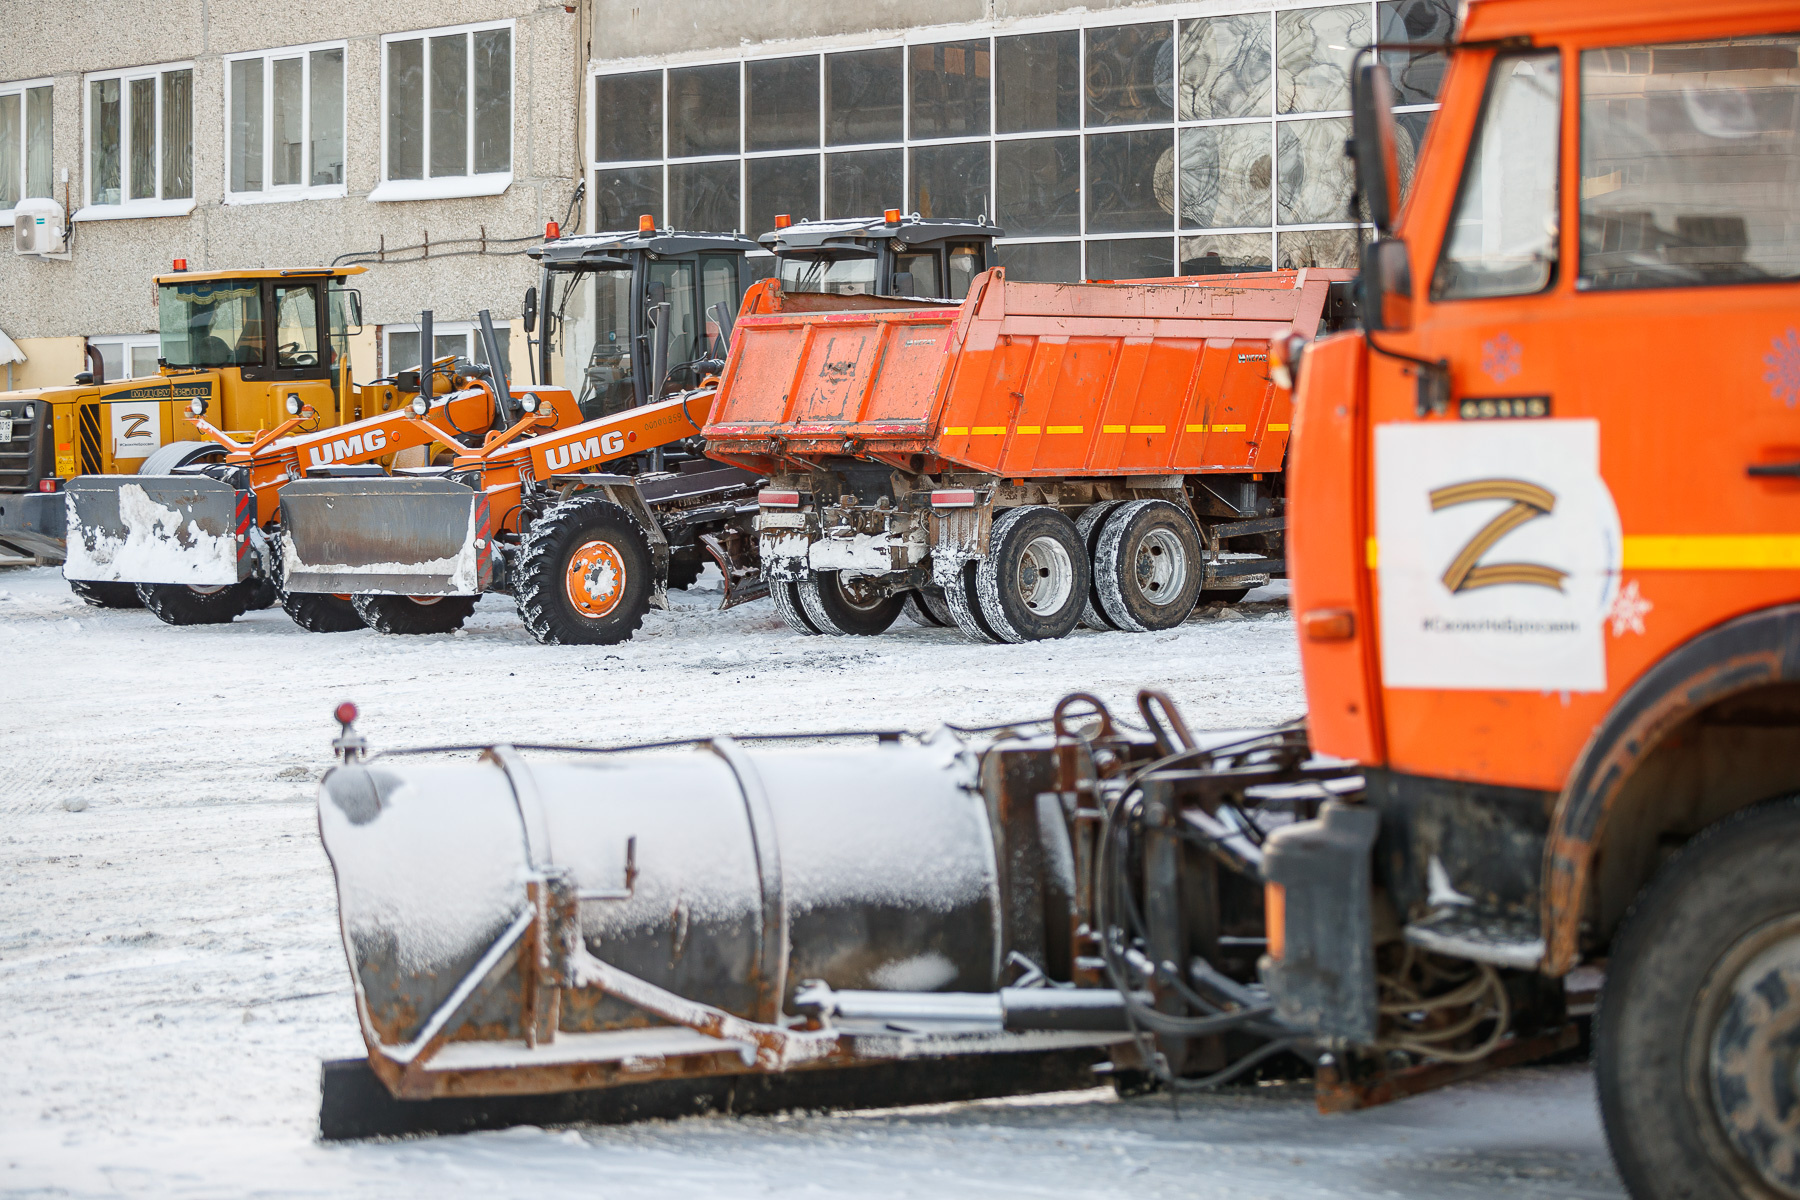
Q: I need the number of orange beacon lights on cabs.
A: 5